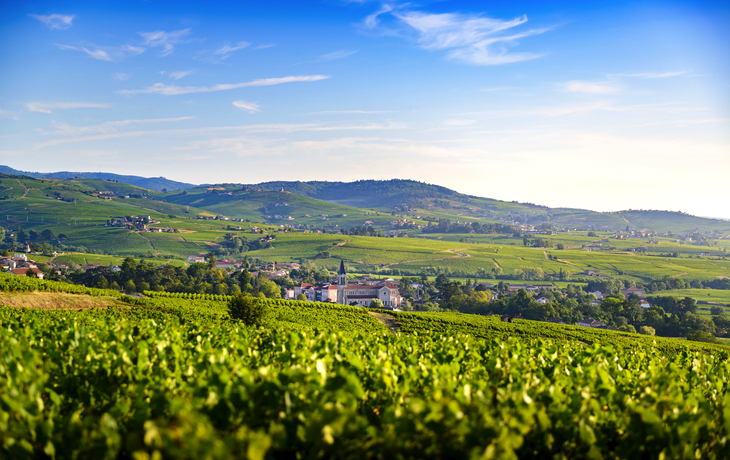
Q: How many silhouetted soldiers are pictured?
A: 0